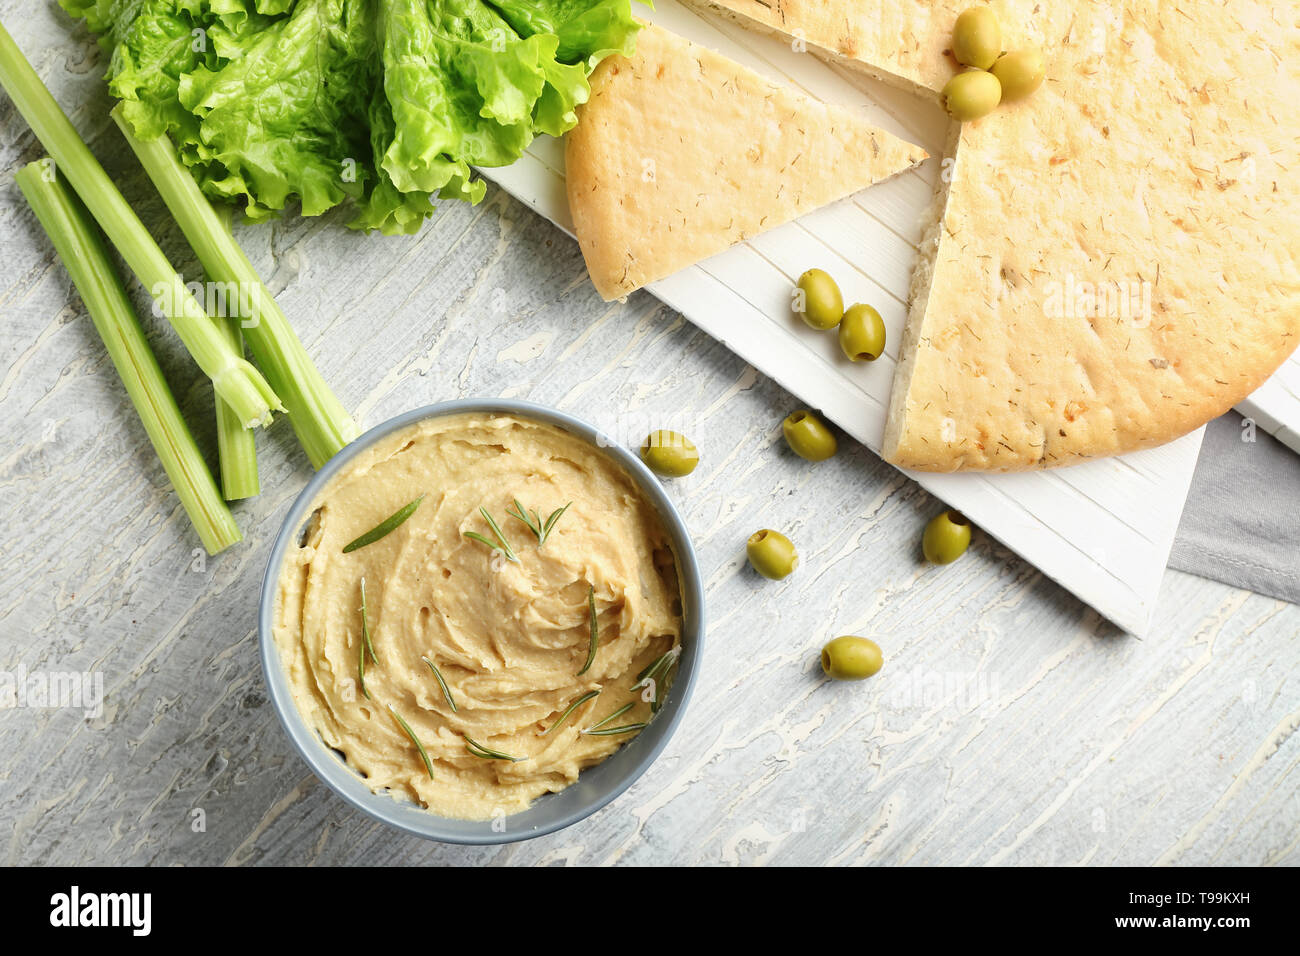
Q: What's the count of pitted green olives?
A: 10